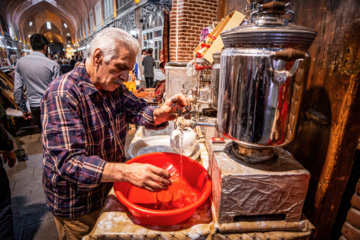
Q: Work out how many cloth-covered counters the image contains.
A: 1